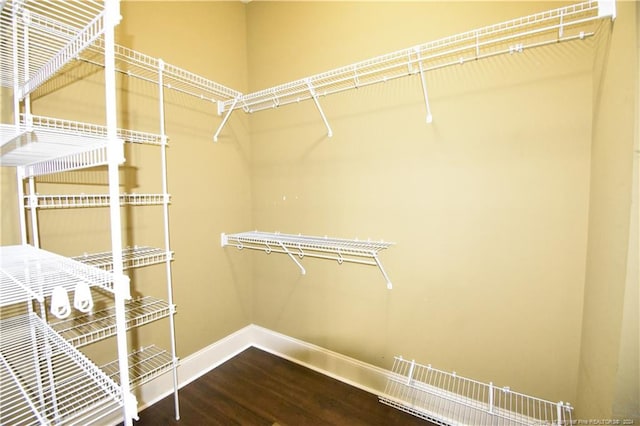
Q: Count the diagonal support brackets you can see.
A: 5